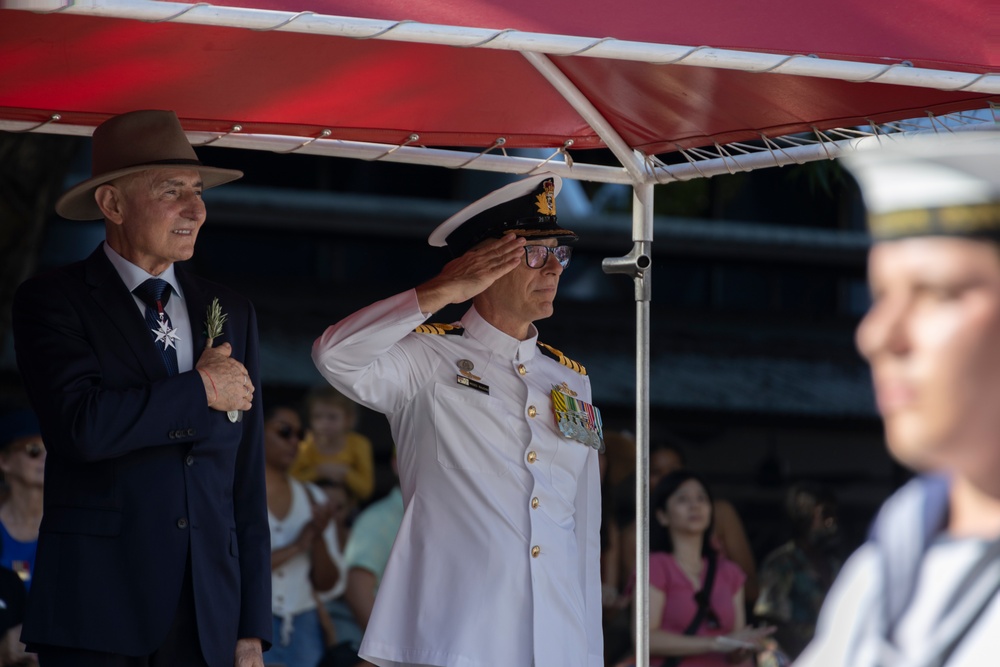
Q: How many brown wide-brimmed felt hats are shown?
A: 1